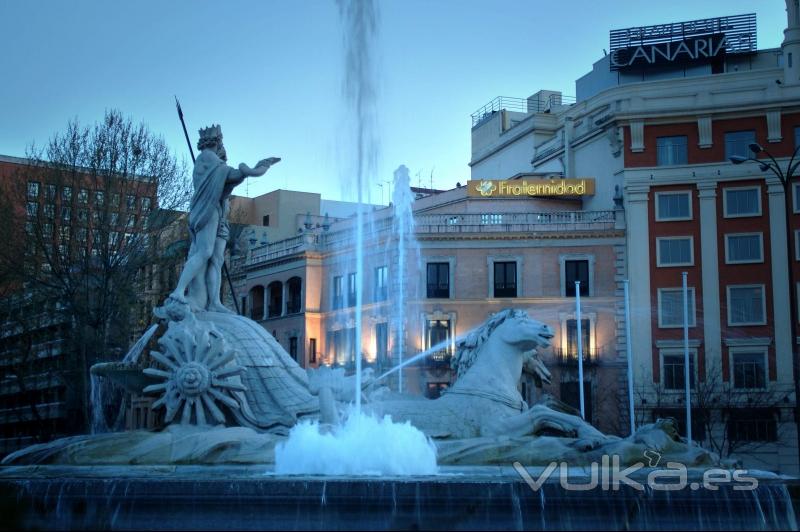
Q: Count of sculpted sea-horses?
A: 2